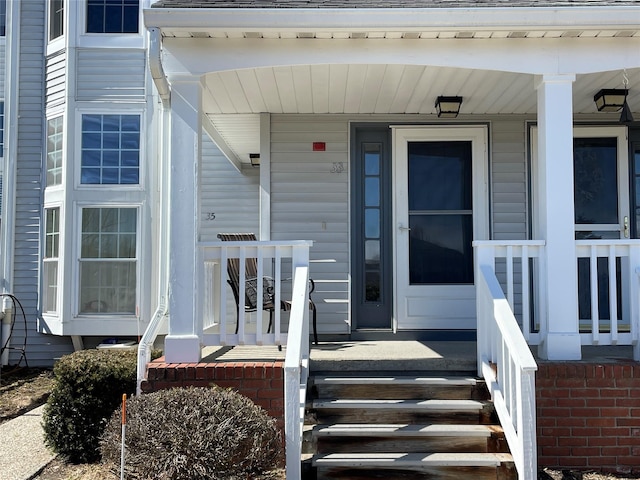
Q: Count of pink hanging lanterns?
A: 0